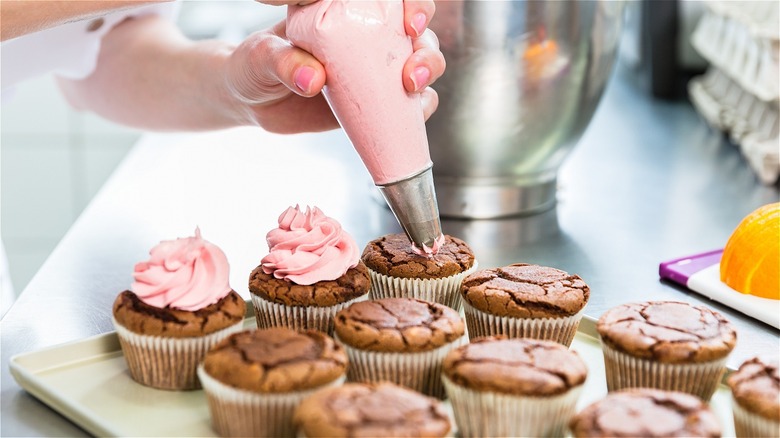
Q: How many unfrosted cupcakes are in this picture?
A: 8